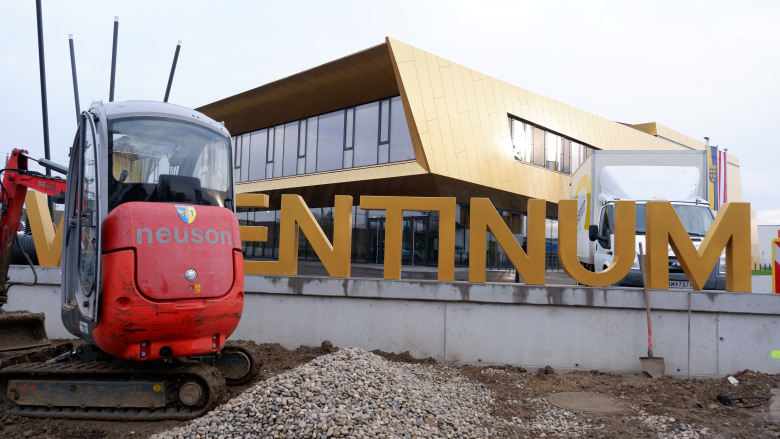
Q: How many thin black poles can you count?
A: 4